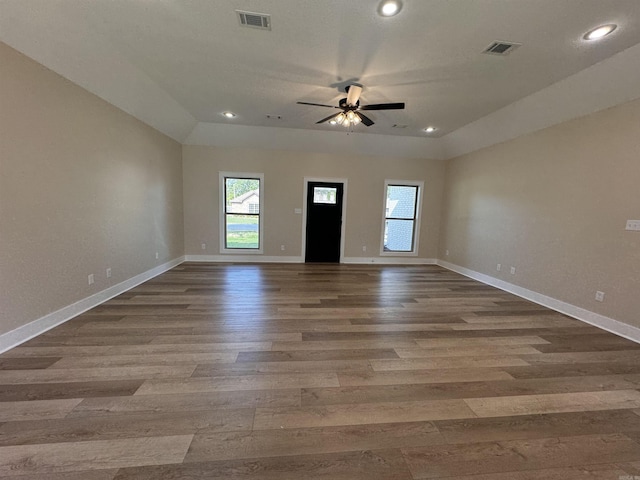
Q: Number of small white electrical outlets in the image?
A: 10